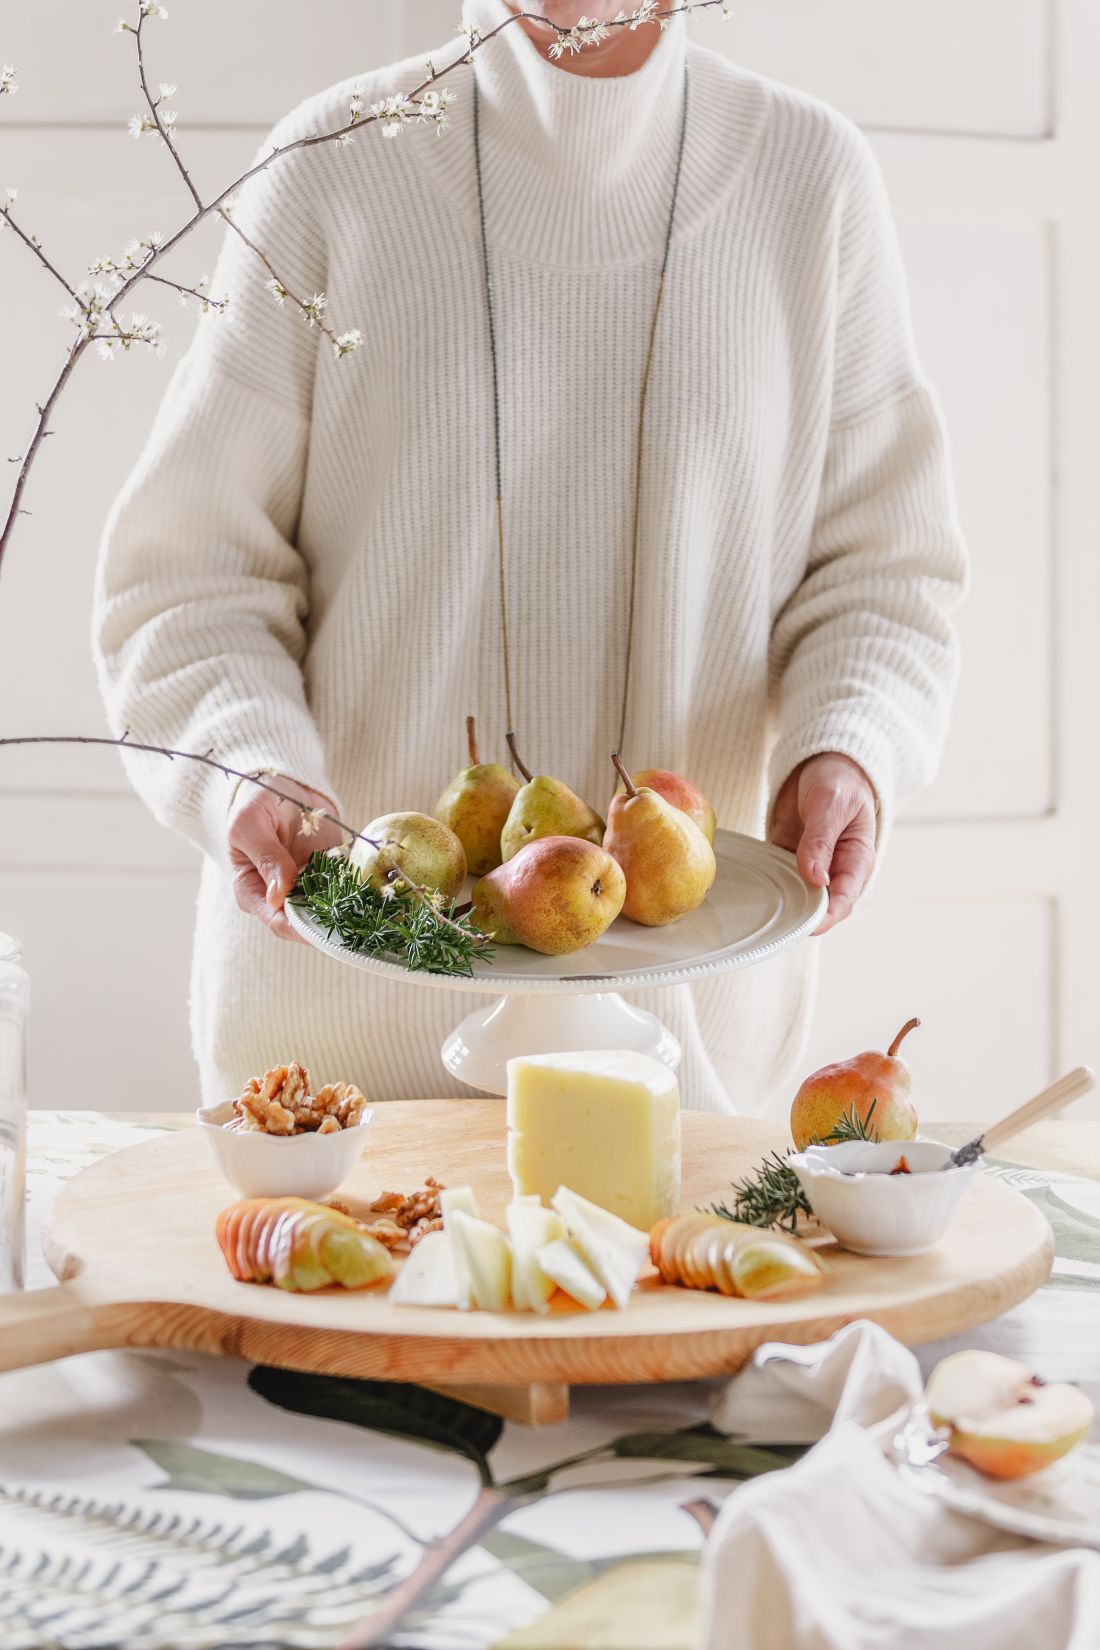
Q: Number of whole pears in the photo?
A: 7